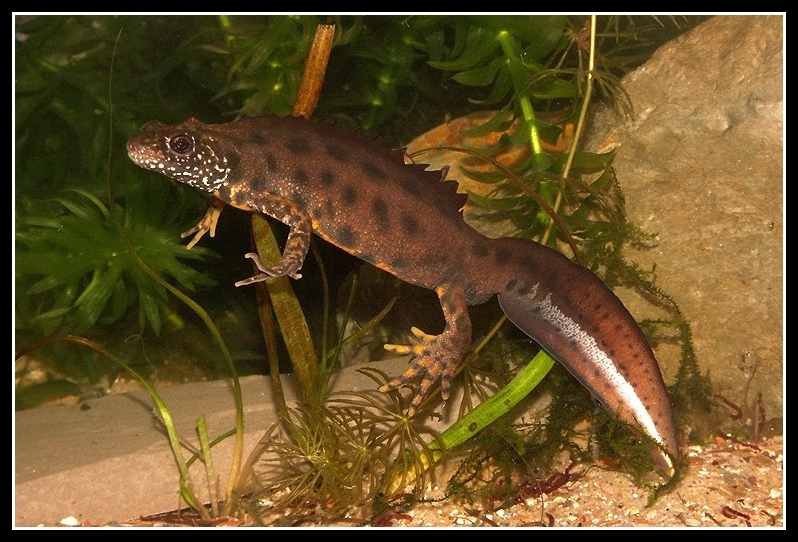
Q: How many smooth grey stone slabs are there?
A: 1